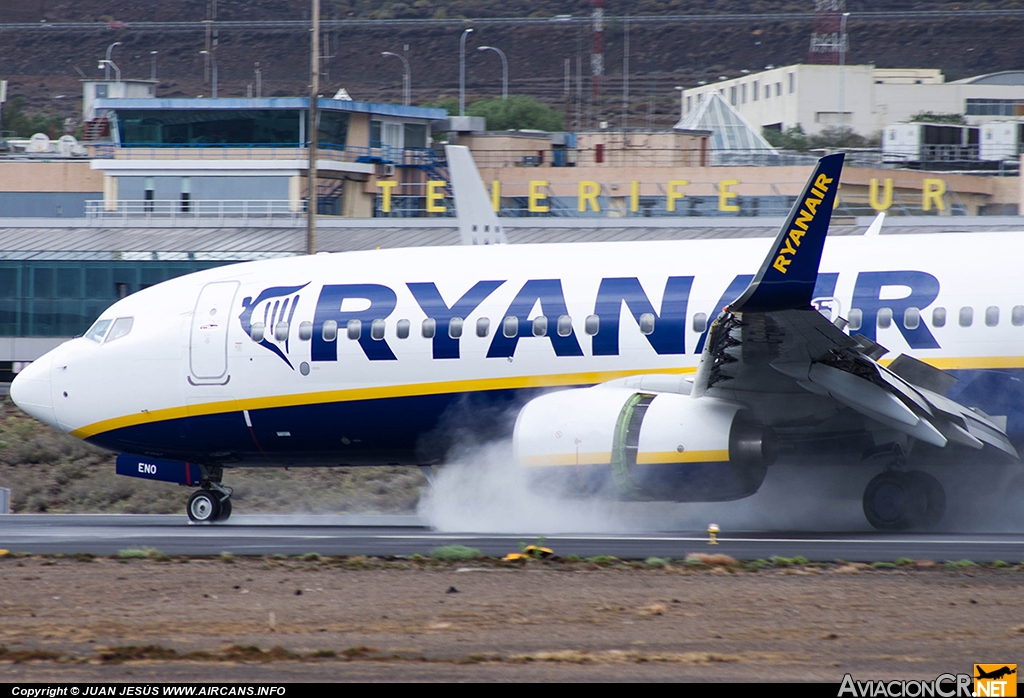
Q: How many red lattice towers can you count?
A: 2